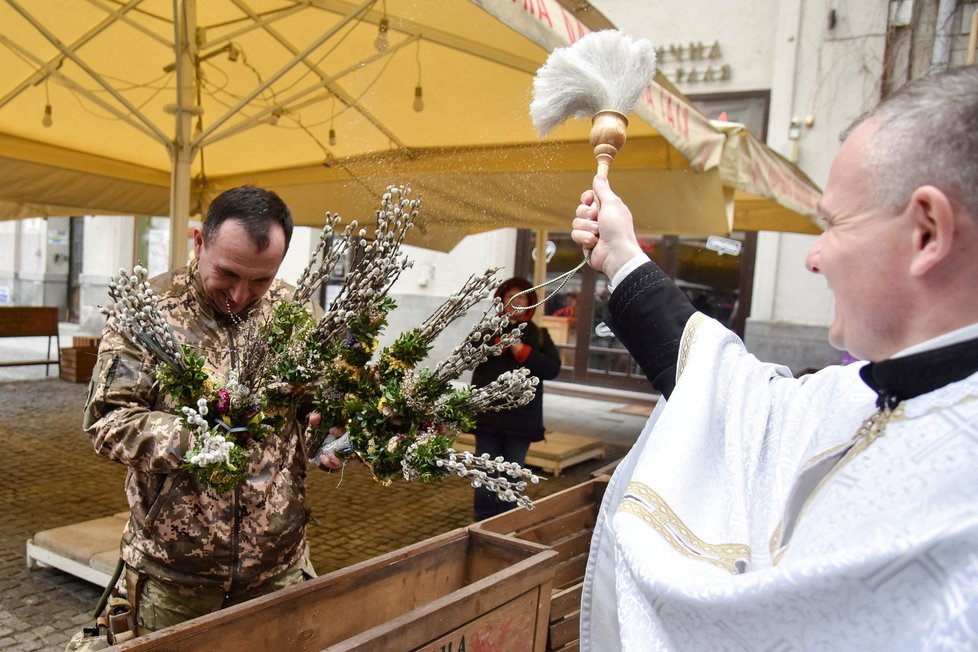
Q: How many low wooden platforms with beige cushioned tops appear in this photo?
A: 2